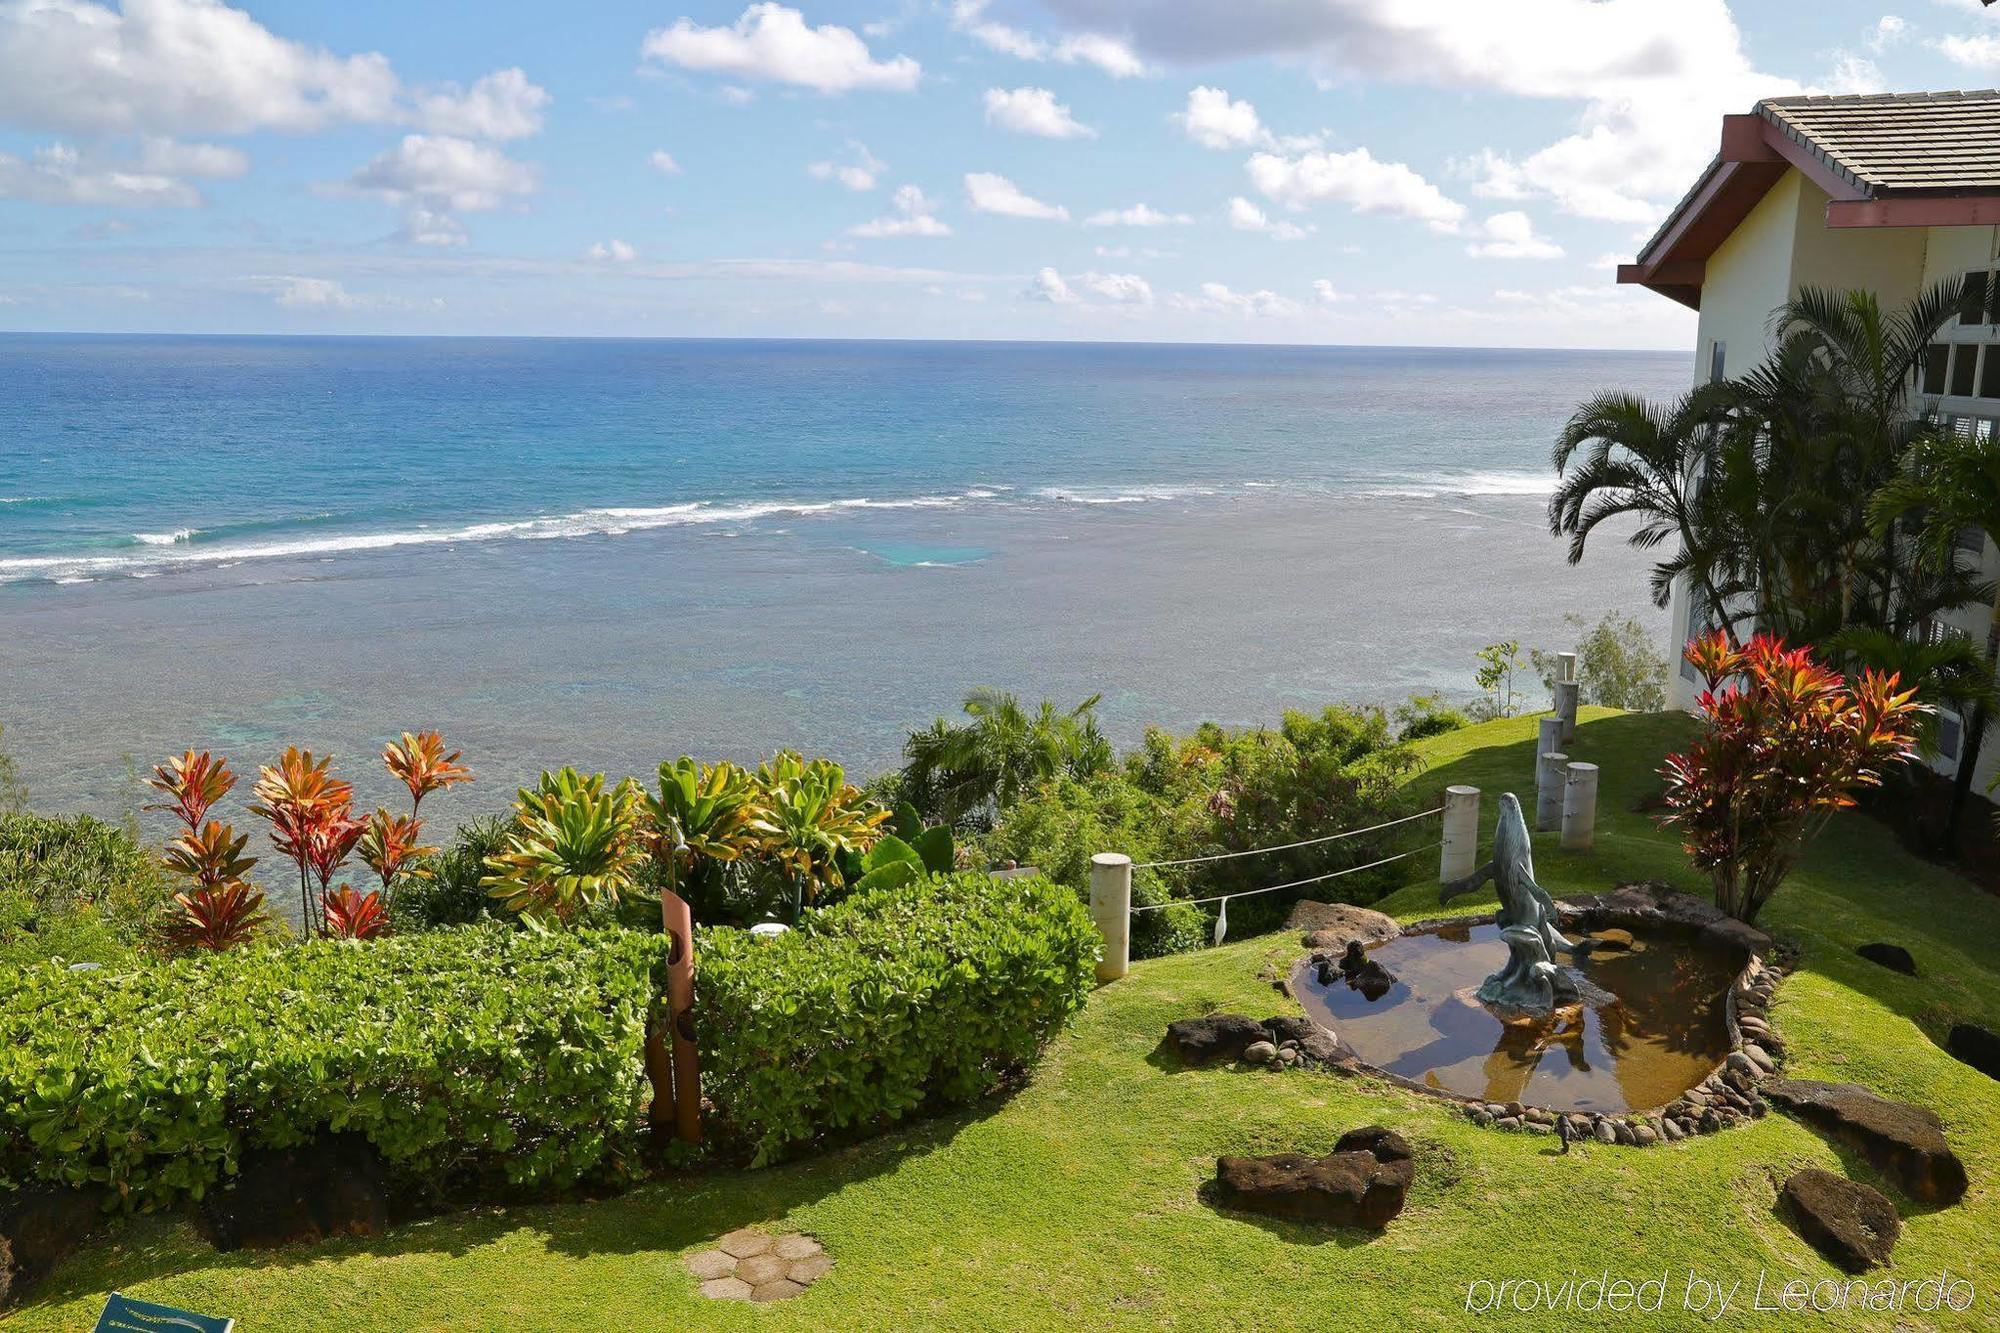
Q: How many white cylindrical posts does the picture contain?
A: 7